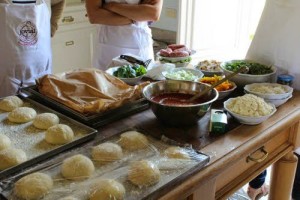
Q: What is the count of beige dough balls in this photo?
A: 14